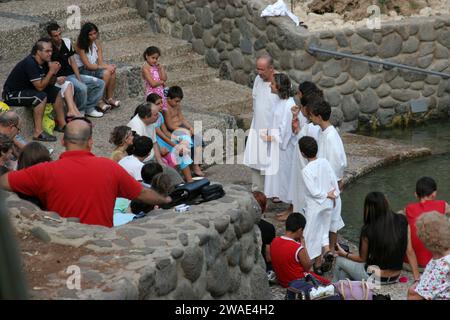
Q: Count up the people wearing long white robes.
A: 6